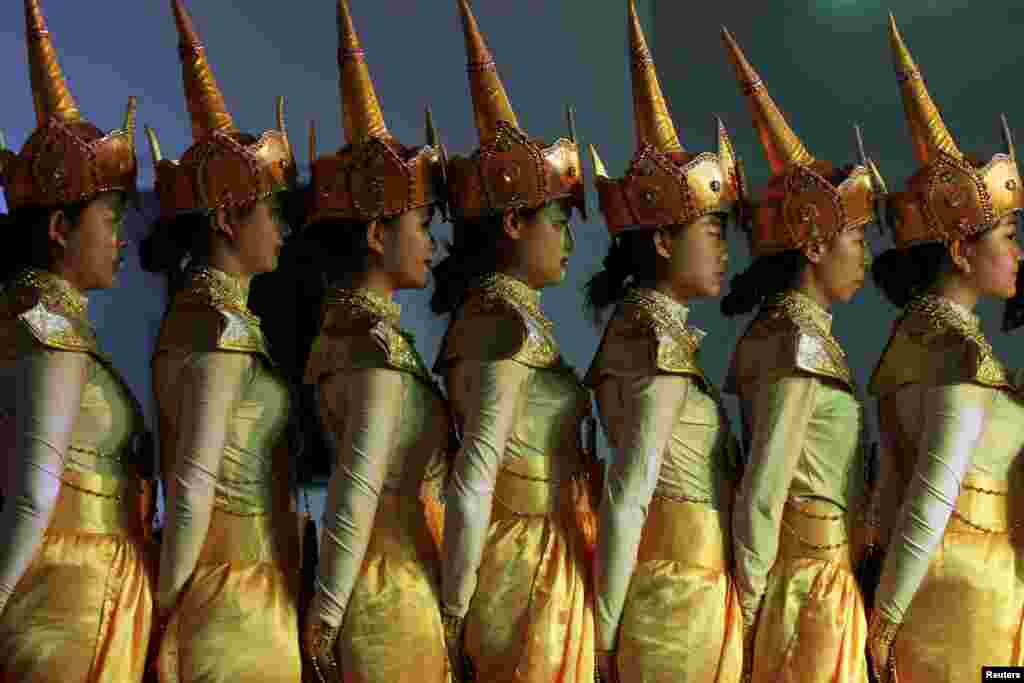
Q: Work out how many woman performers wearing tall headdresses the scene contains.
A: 7